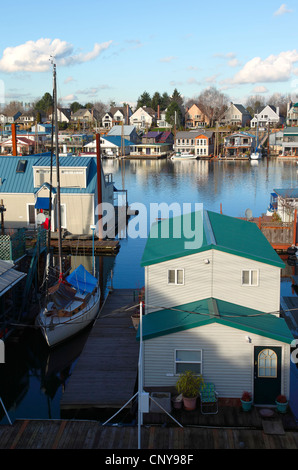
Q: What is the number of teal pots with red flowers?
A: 2